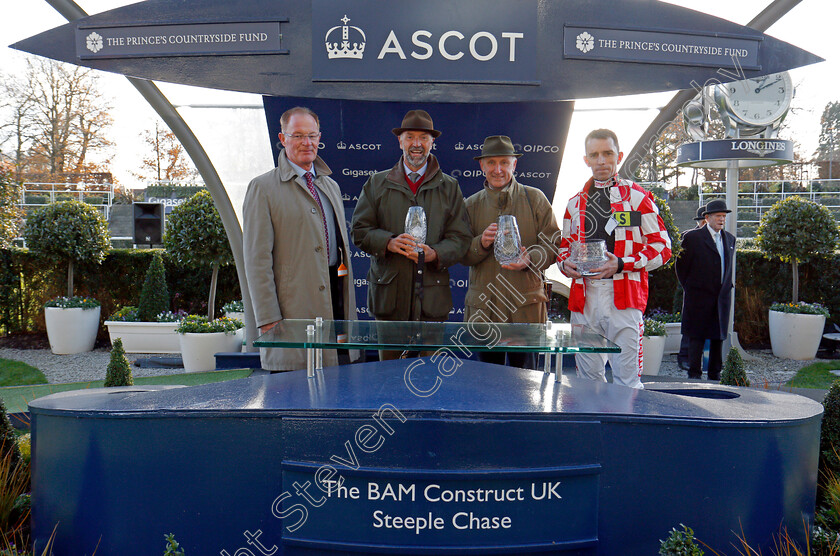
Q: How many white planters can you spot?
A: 7